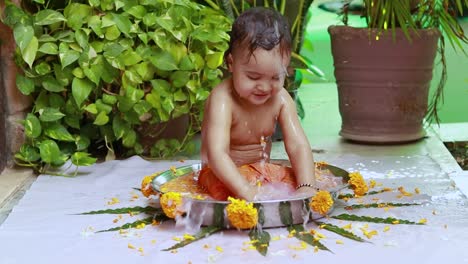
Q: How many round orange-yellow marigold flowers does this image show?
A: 5